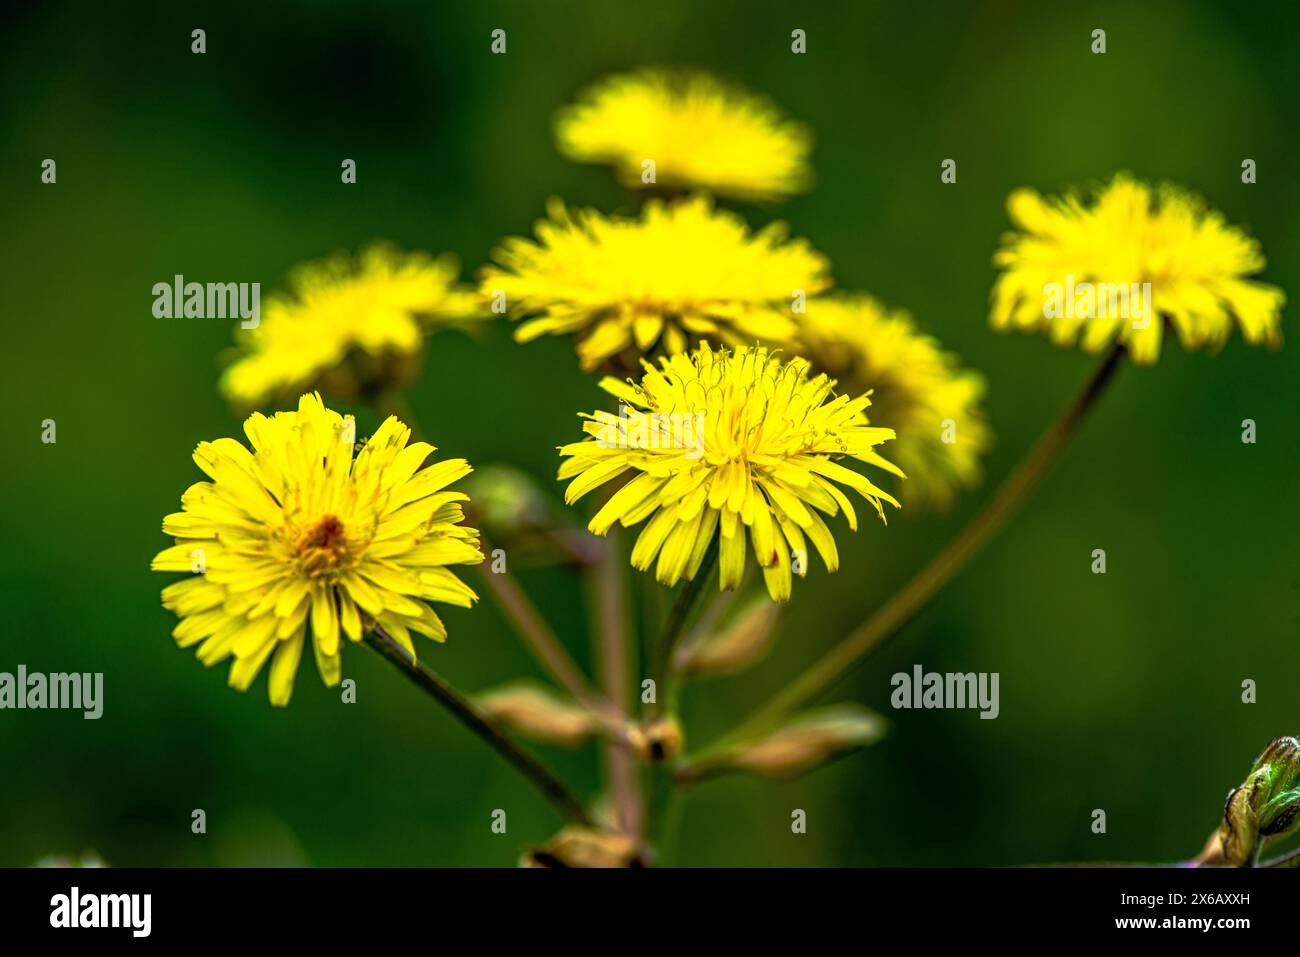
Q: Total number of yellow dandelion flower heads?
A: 7